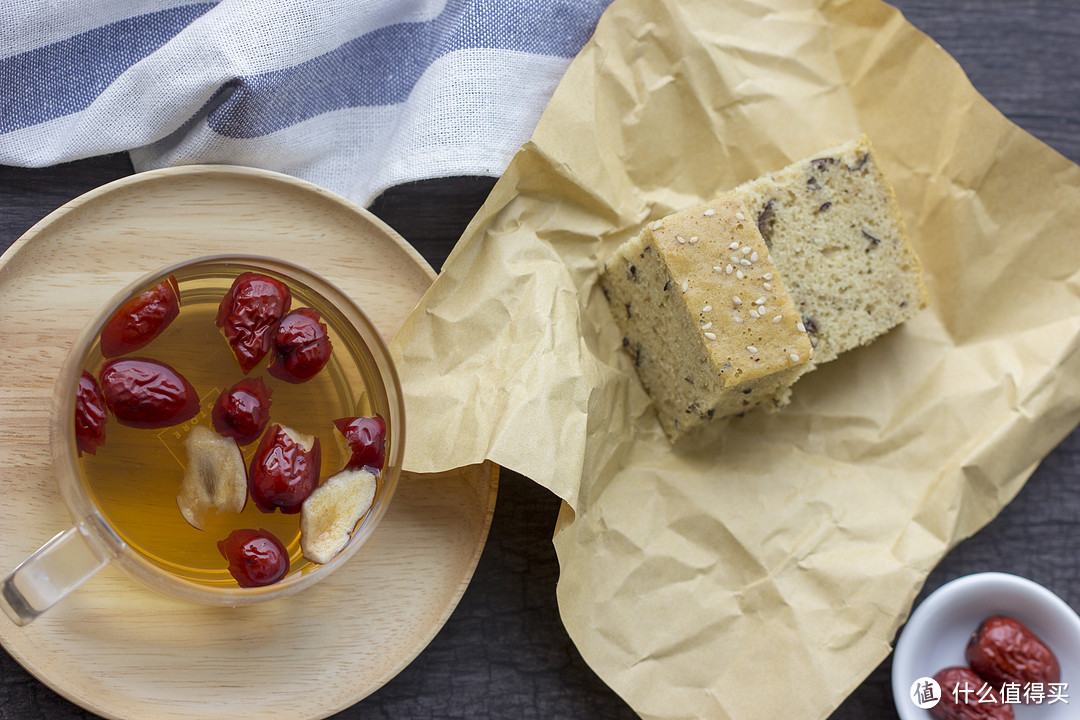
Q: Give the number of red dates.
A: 11